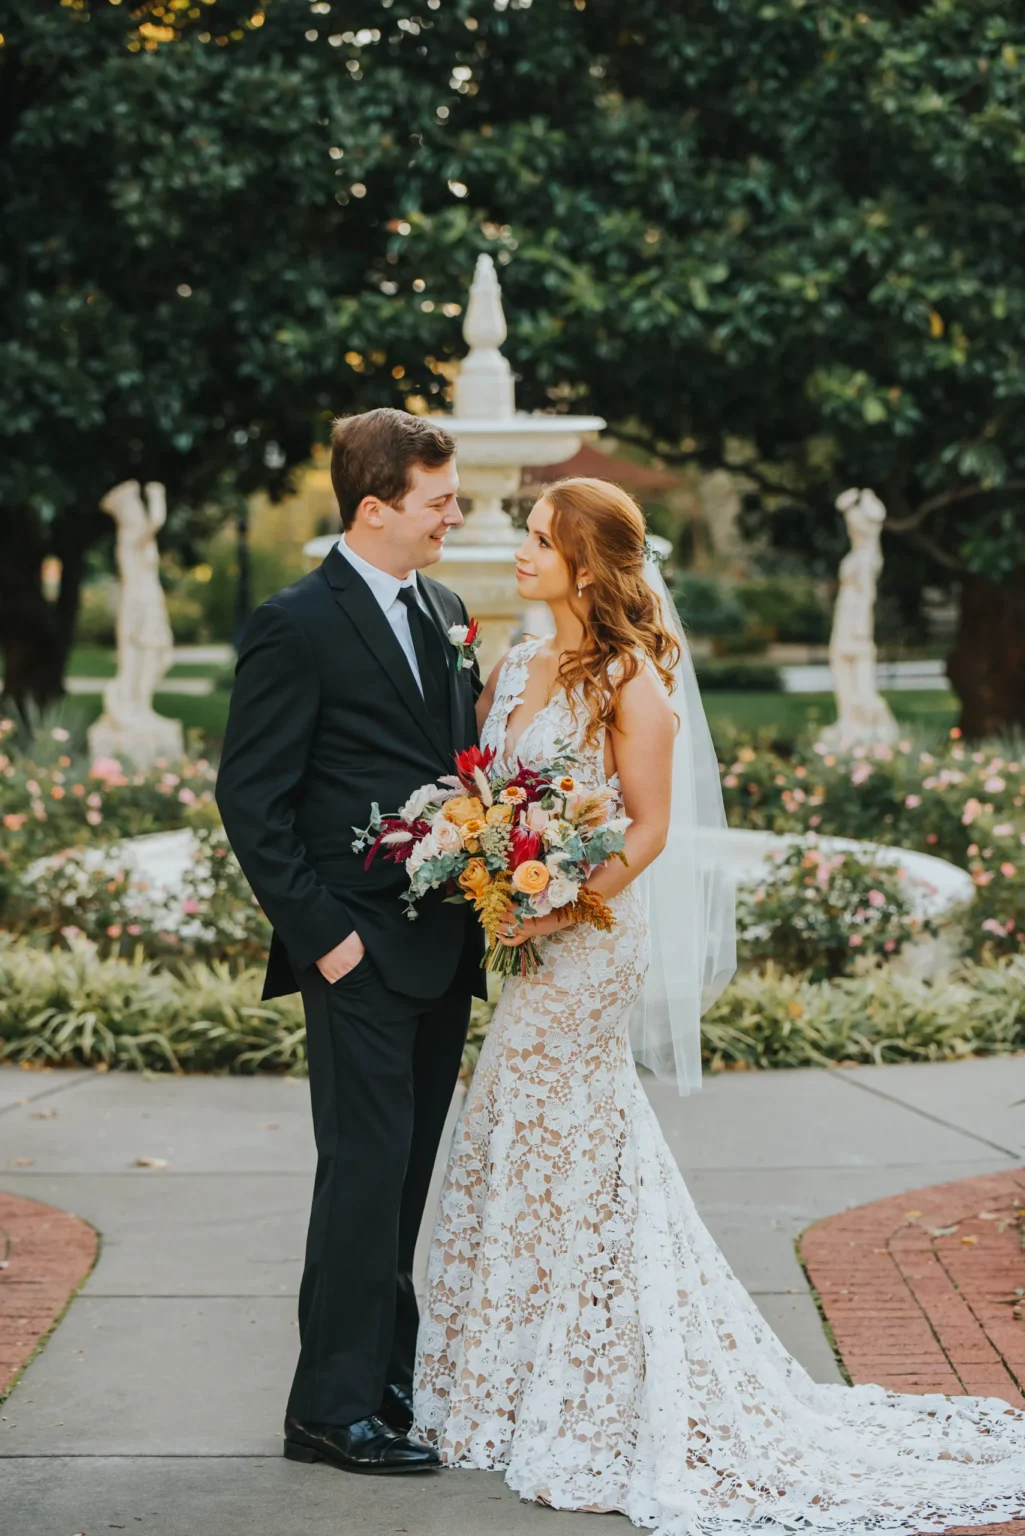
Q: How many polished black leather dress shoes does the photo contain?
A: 2